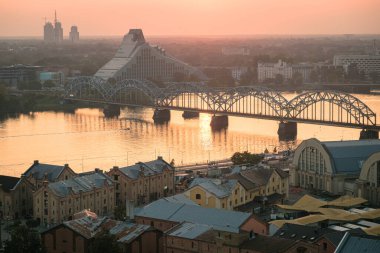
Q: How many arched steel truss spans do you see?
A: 5